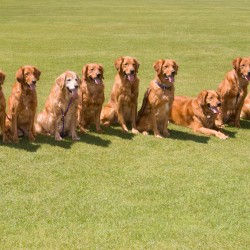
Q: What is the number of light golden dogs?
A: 1